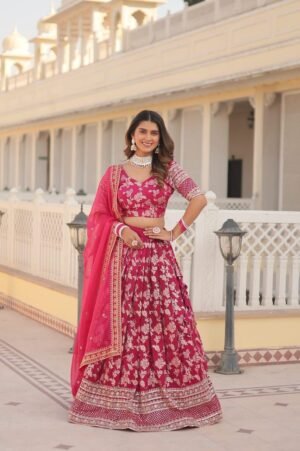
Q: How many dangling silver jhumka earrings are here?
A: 2